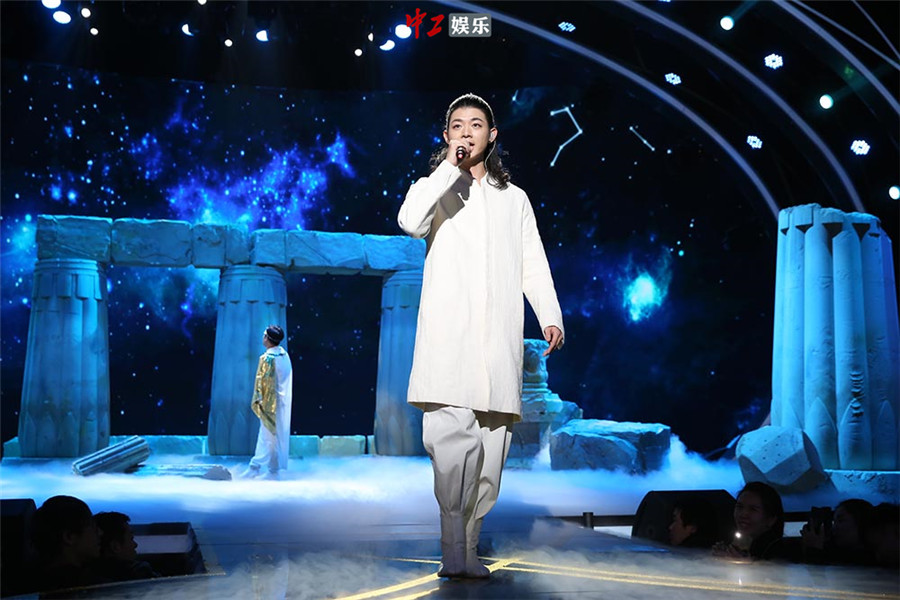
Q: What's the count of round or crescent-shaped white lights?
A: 15